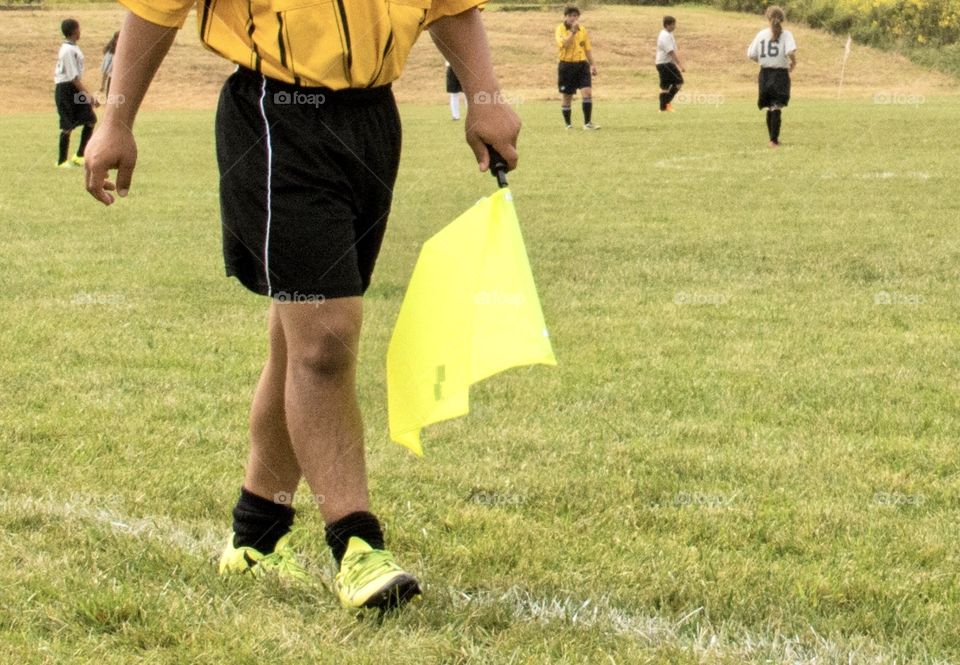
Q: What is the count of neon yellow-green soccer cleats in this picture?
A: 4